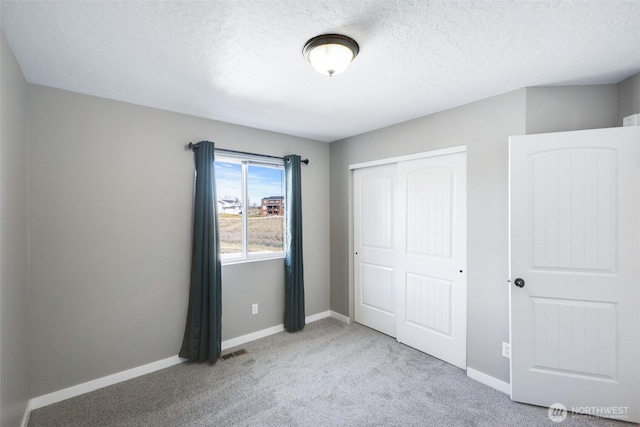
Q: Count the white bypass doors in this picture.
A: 2